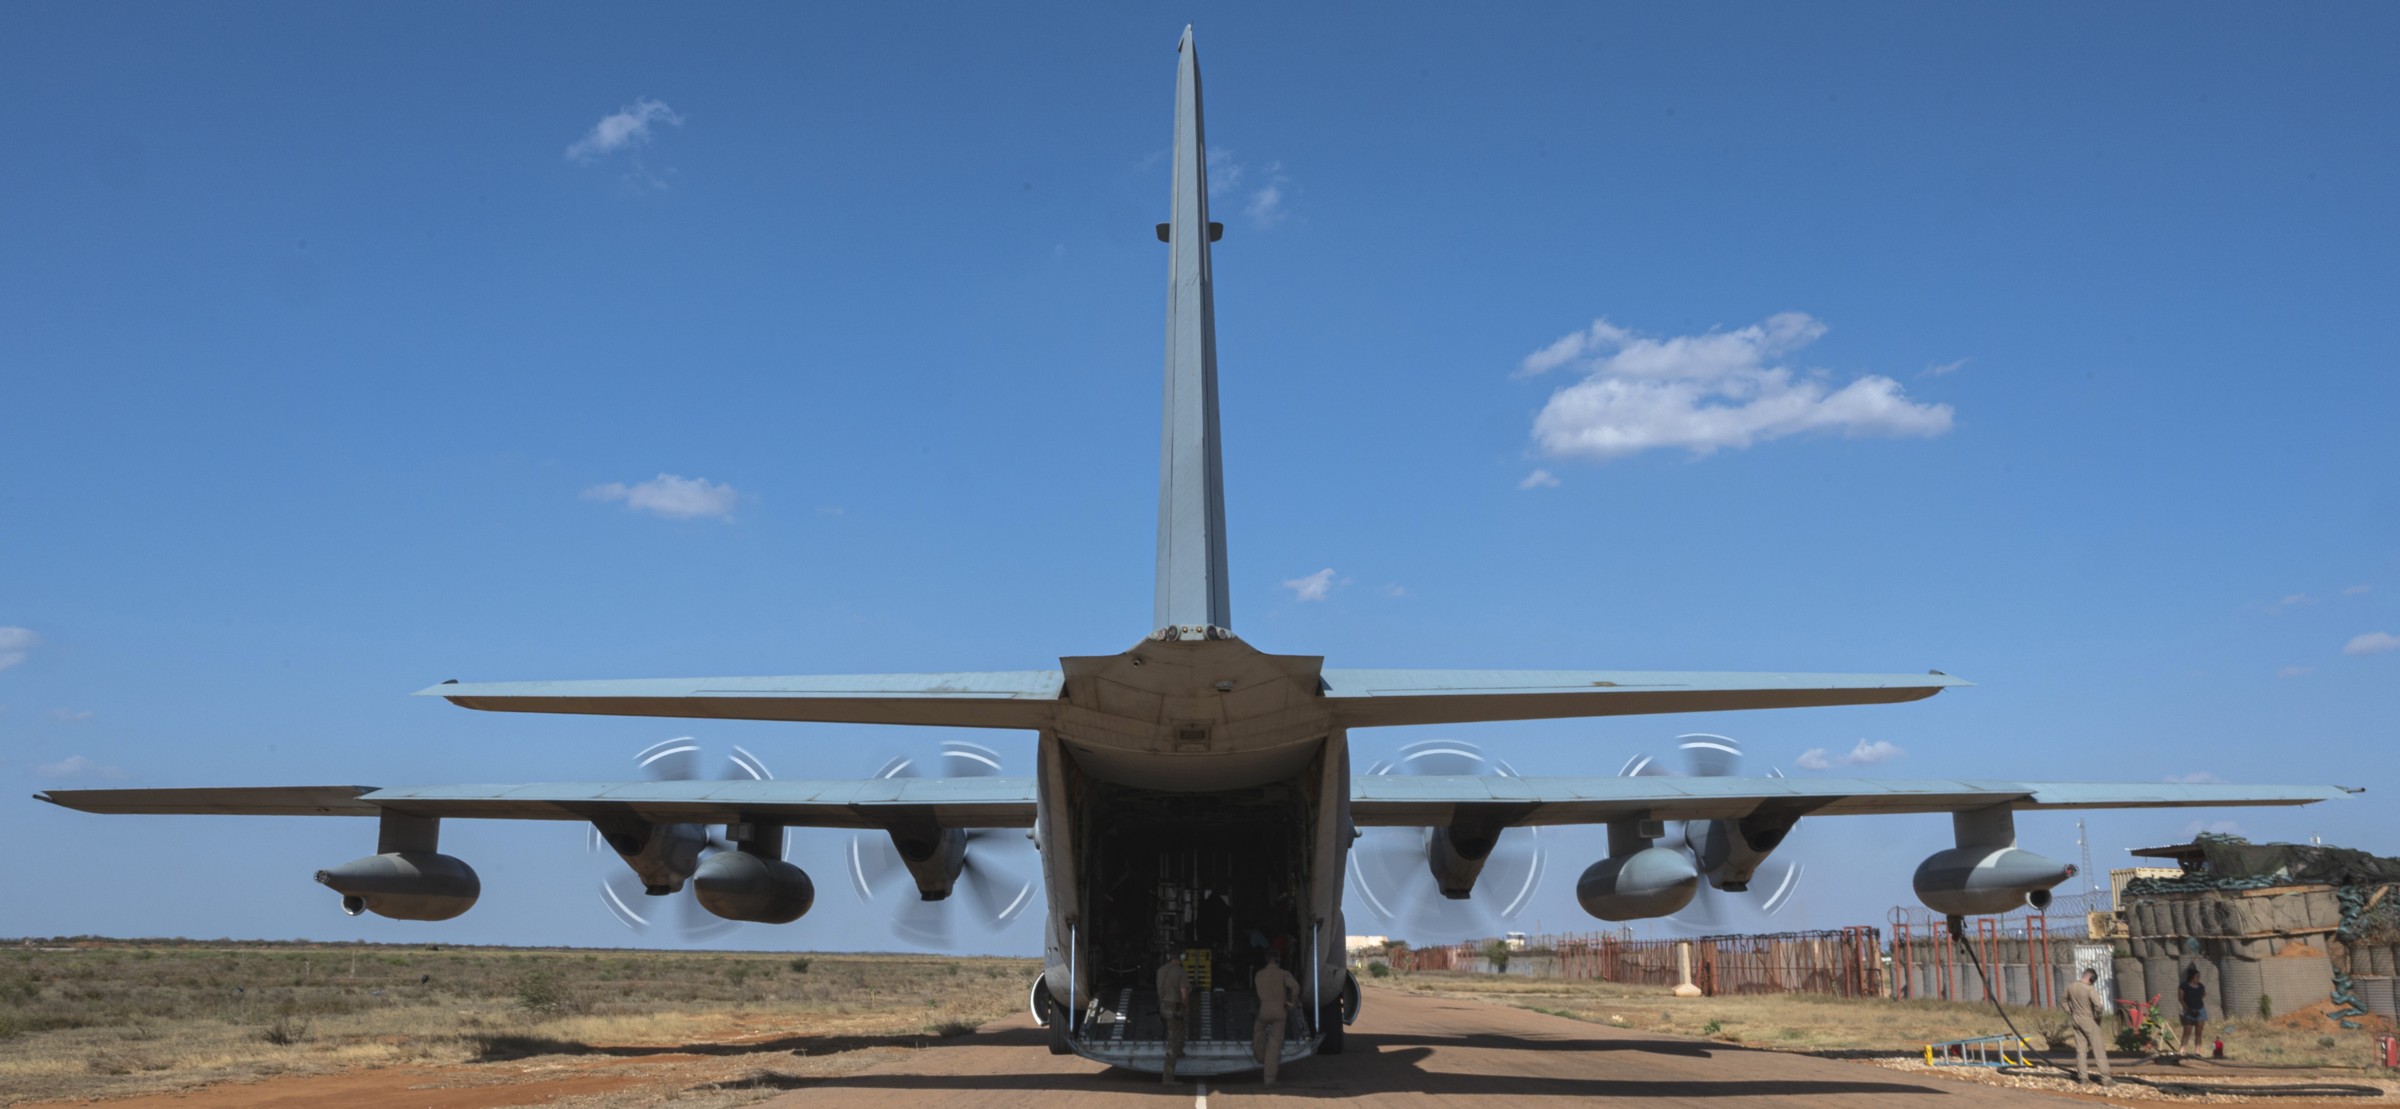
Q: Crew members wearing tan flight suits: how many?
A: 2